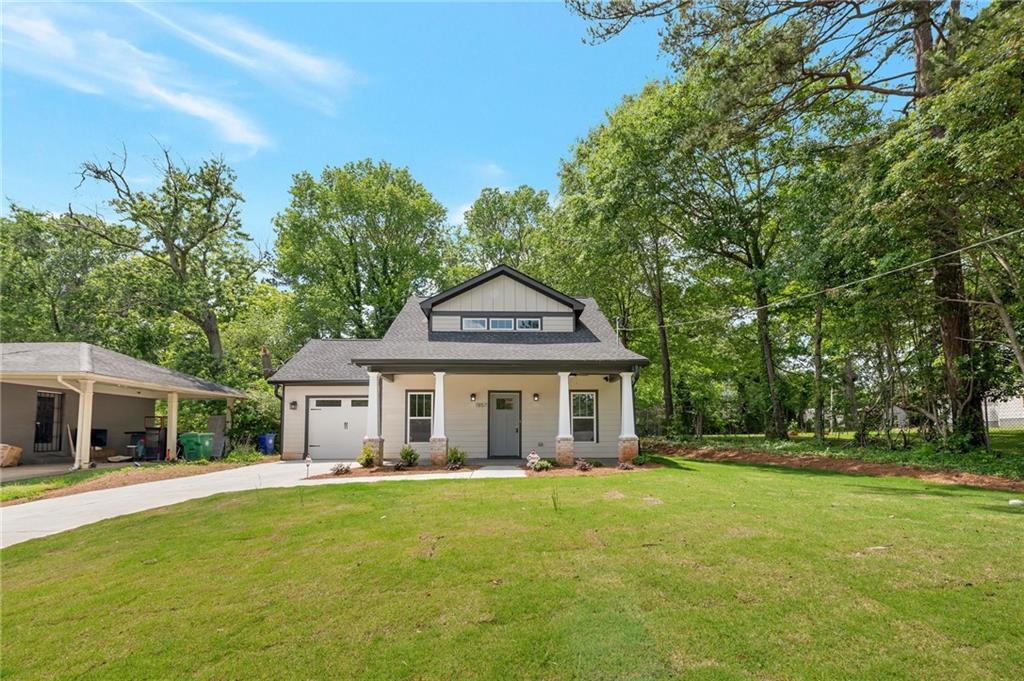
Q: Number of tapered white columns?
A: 4